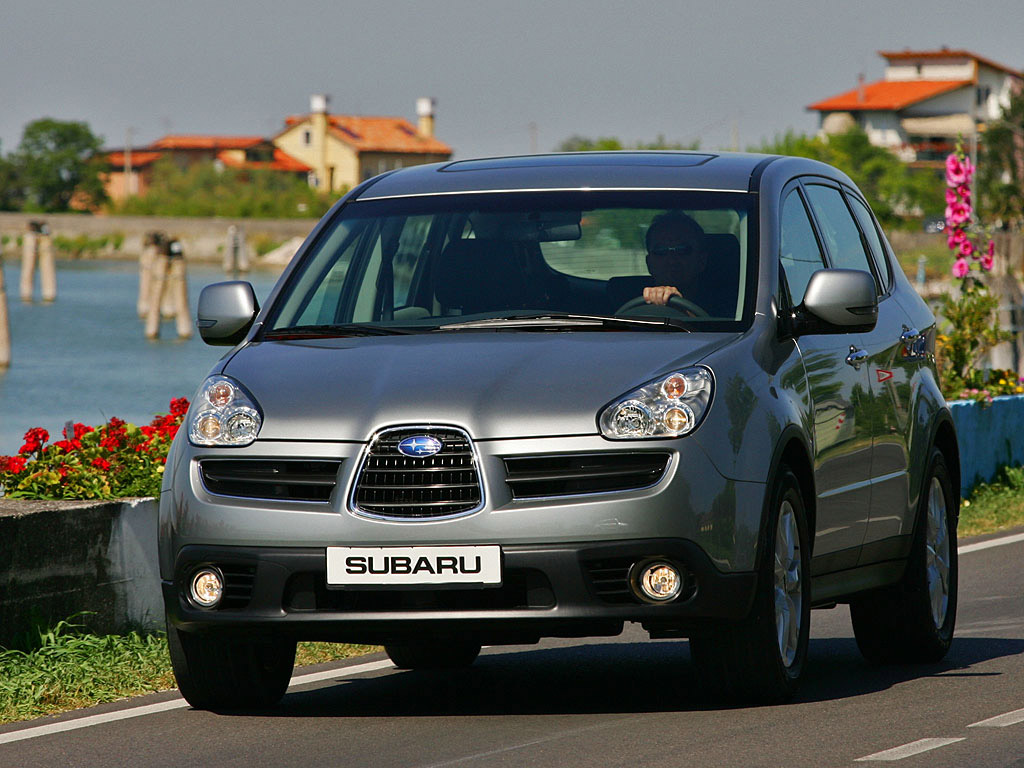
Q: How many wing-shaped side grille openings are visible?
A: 2